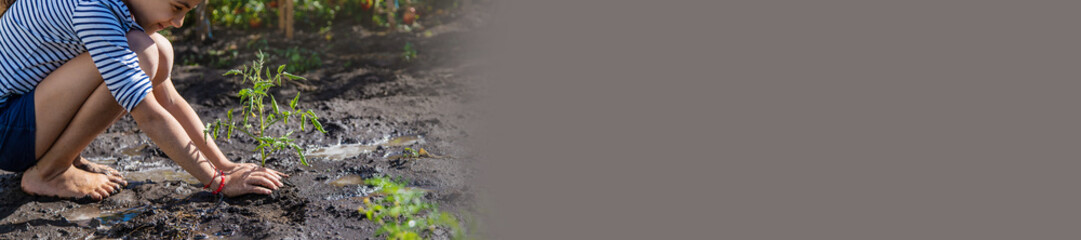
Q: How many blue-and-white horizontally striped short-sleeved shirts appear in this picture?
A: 1